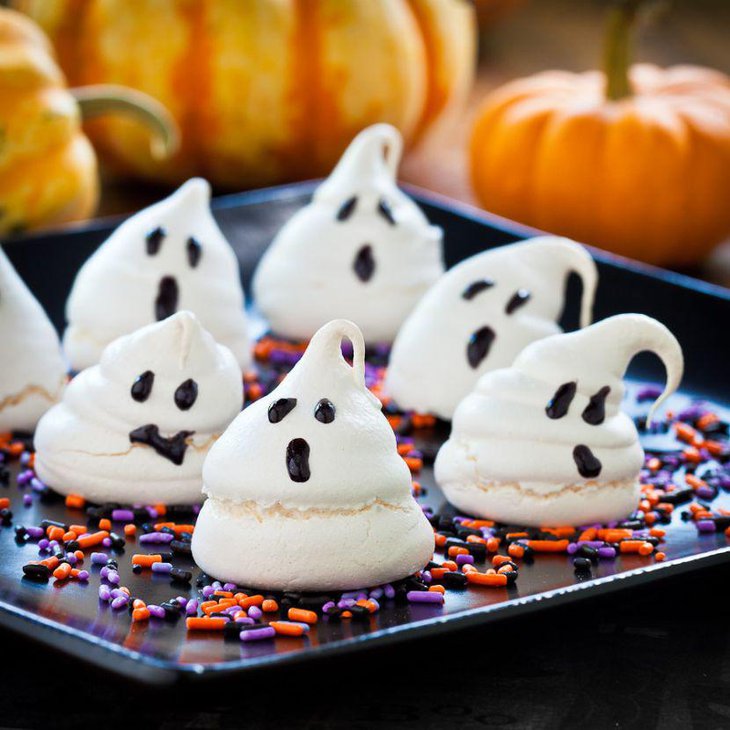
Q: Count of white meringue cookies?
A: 7